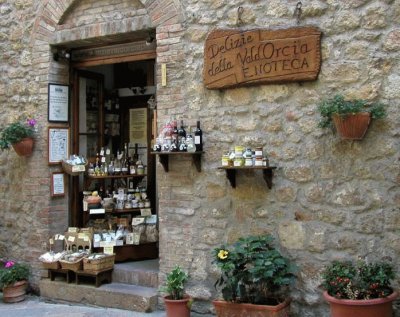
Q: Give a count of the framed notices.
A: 3